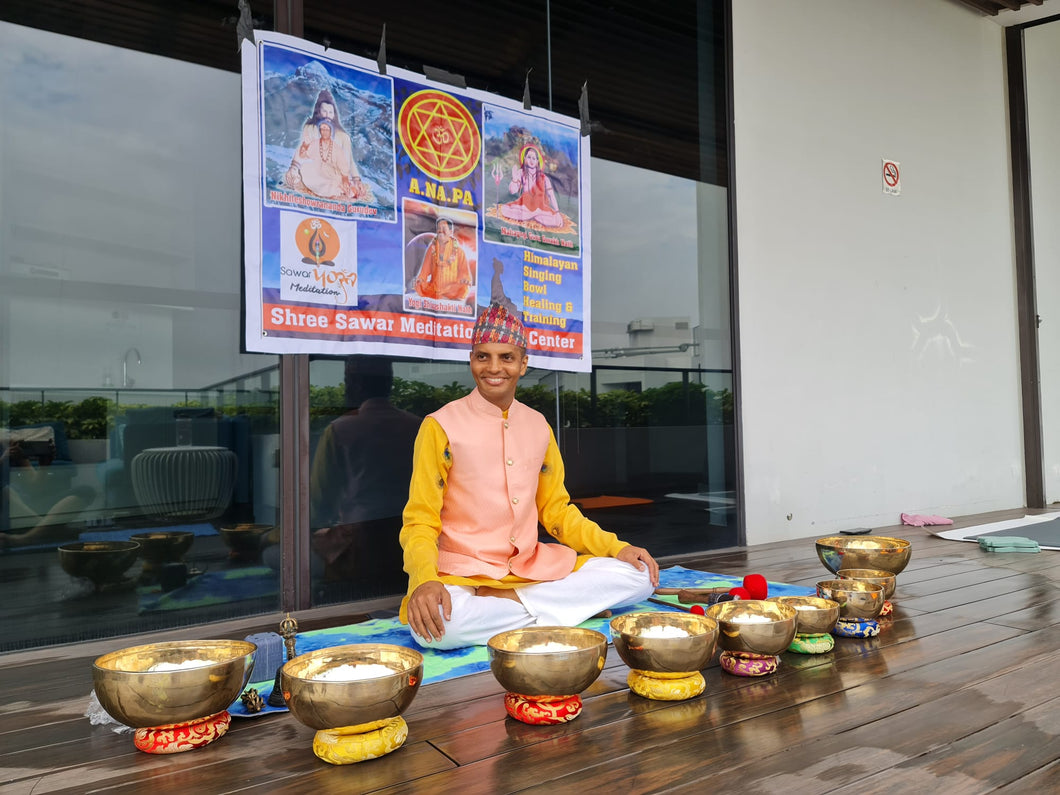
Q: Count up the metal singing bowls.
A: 9